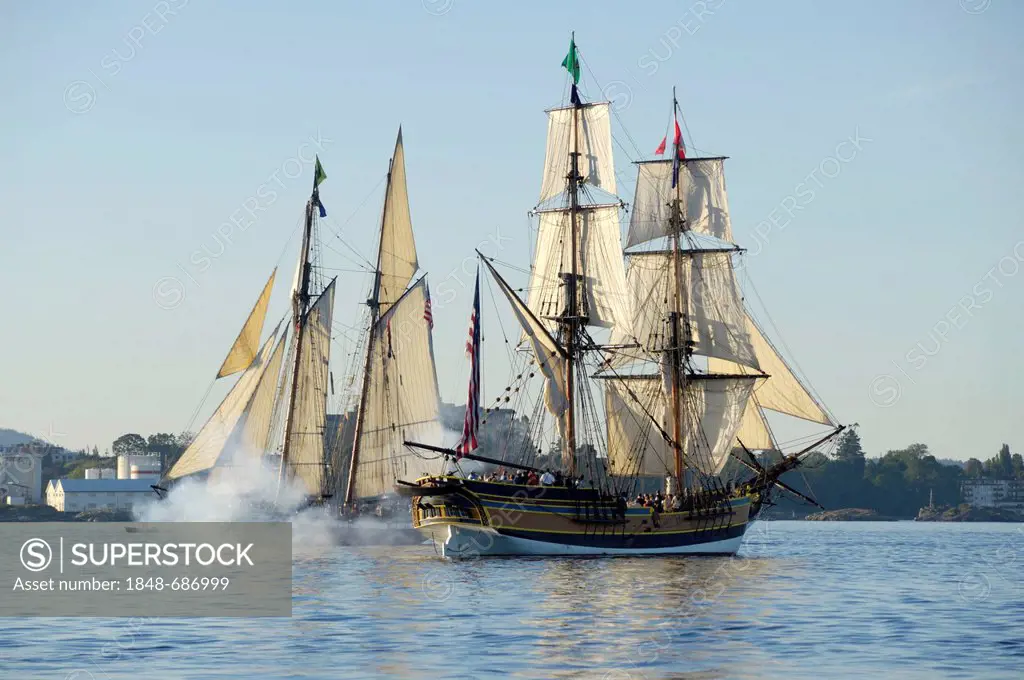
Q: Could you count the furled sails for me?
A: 1